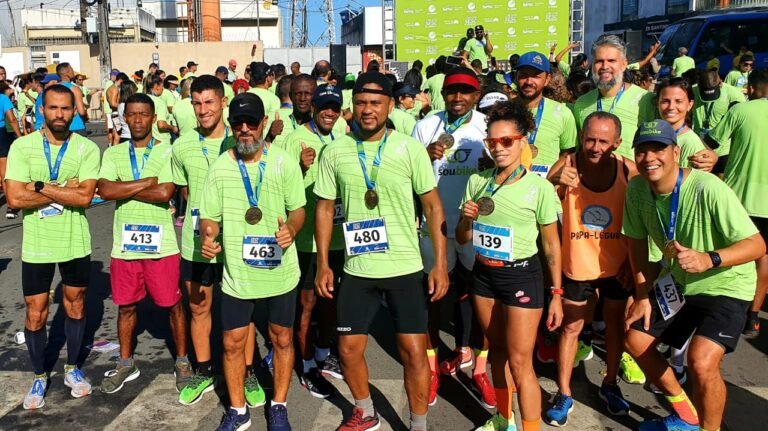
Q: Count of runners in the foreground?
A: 14